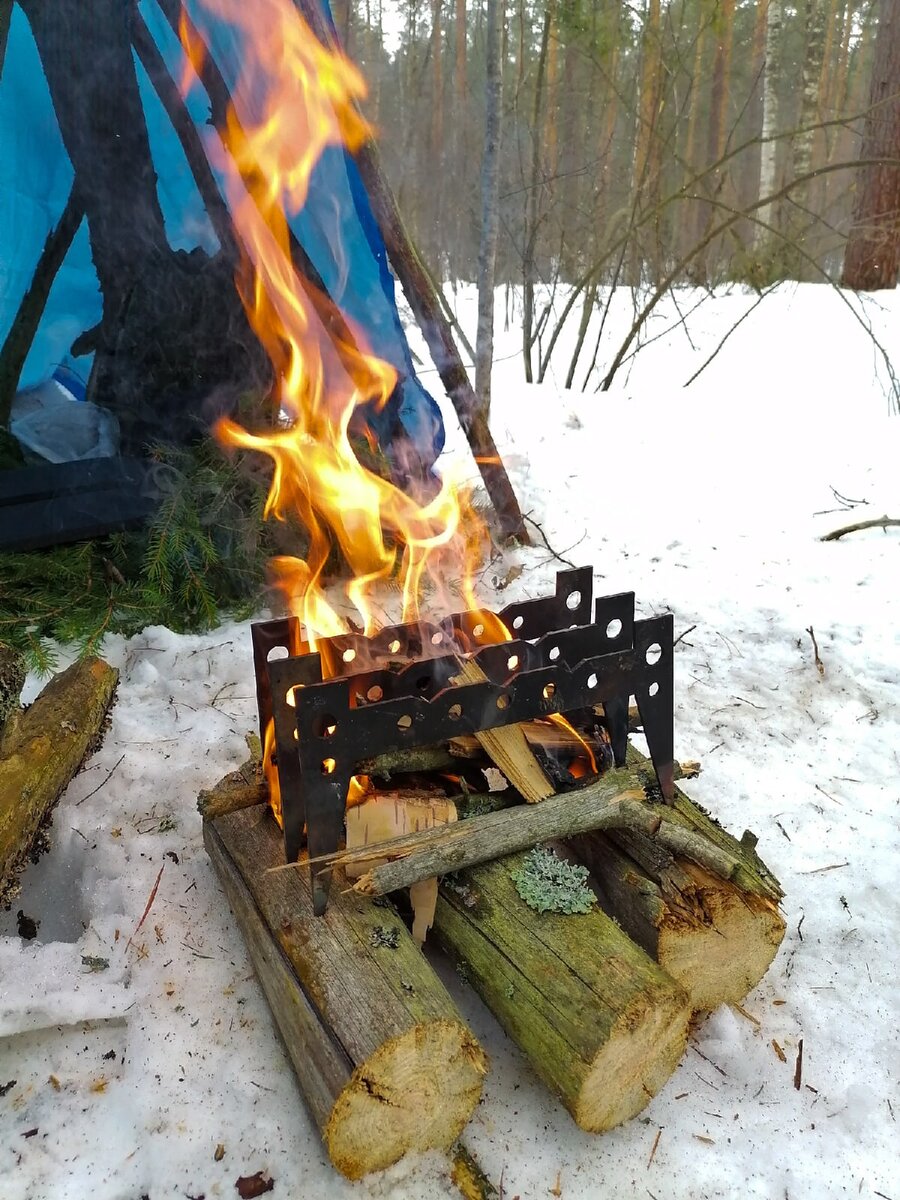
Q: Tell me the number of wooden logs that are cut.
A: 3